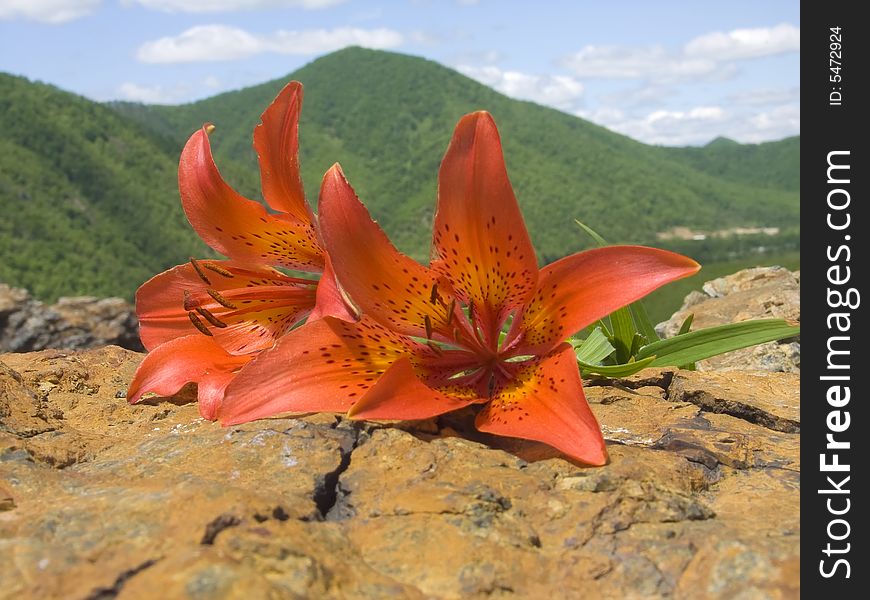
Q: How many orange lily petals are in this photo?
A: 12